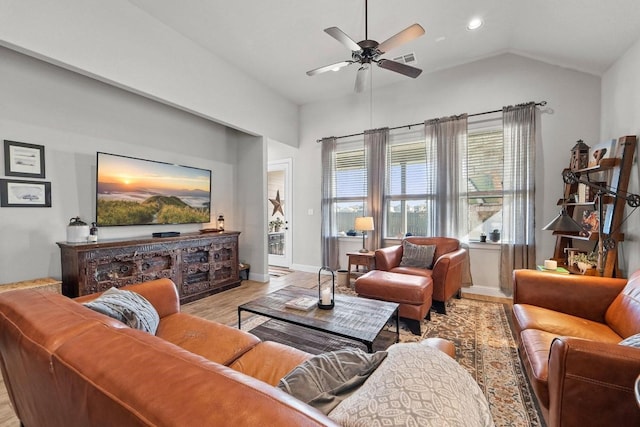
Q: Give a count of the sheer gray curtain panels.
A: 4